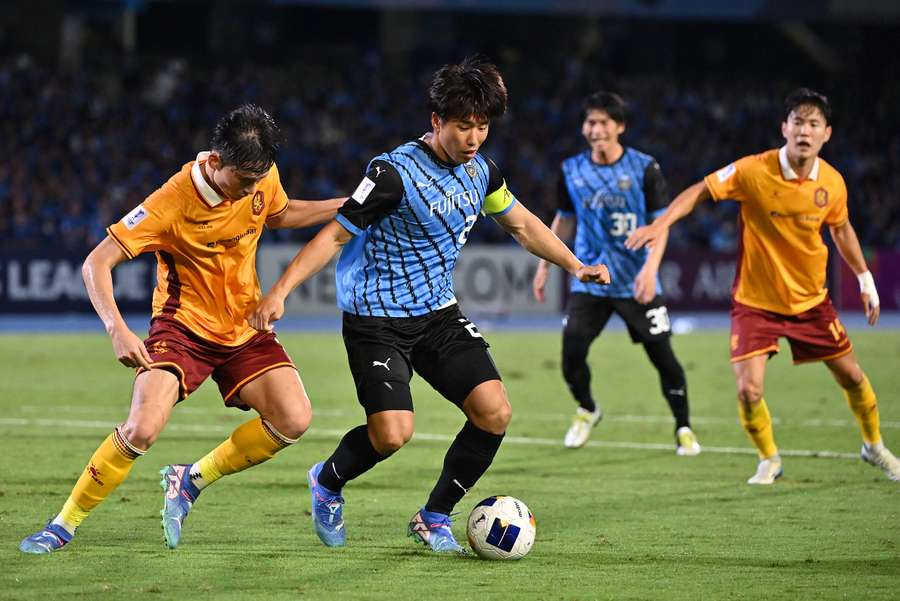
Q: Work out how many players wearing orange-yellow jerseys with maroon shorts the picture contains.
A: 2